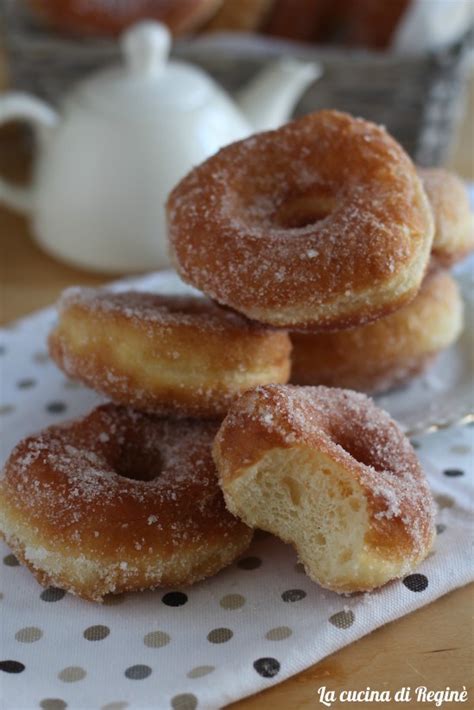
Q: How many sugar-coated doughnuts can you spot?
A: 6